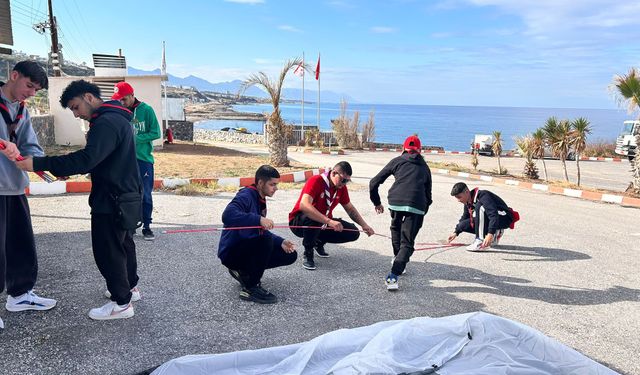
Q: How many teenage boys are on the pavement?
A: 7